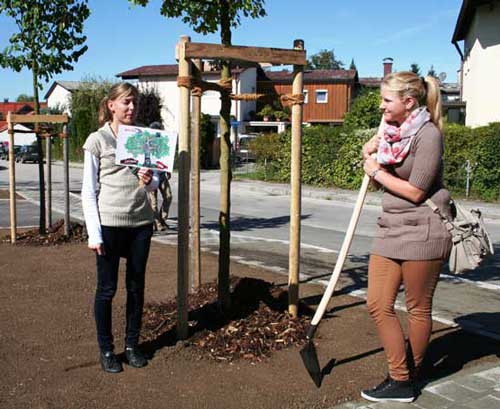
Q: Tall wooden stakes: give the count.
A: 6